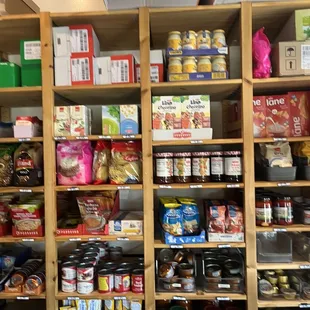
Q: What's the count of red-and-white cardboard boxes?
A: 4